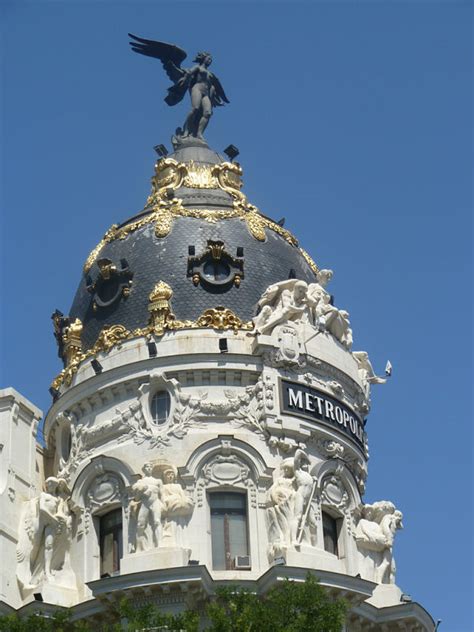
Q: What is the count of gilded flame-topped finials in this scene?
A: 2